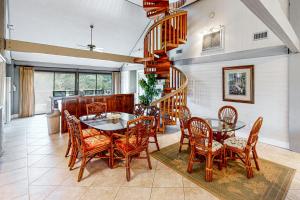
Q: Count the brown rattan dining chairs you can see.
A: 10